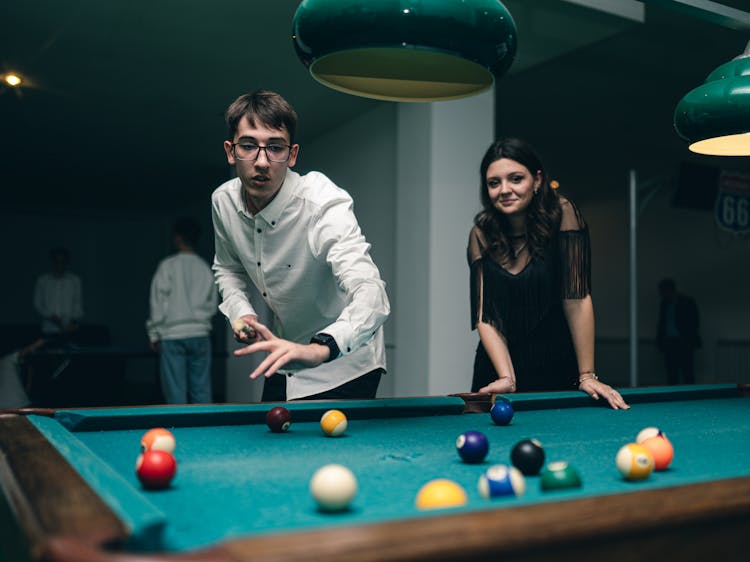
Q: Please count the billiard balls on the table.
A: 14